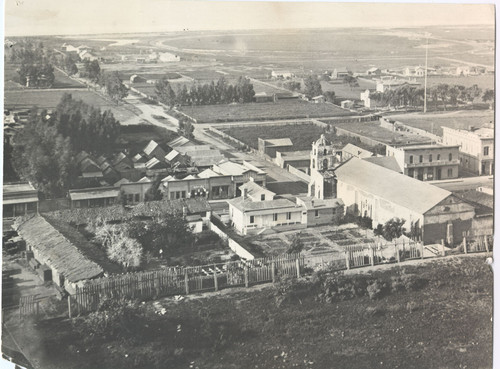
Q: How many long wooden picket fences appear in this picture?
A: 1